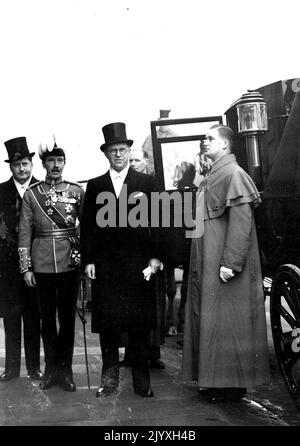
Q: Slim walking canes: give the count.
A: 1